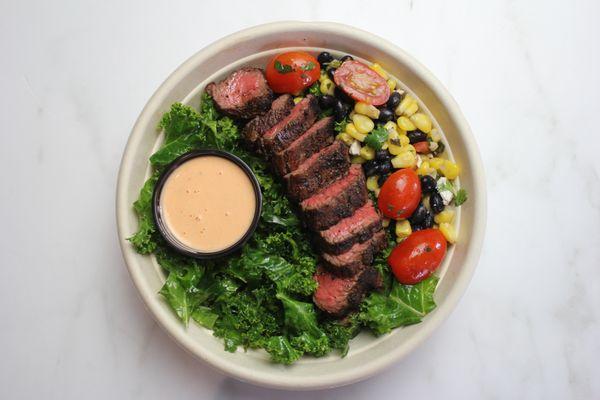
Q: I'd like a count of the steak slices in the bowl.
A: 9